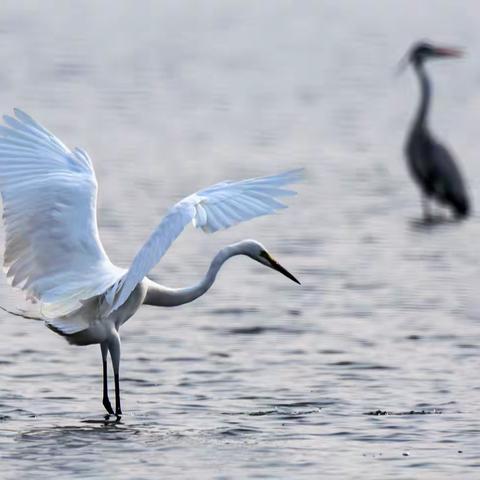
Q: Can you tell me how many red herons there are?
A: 0